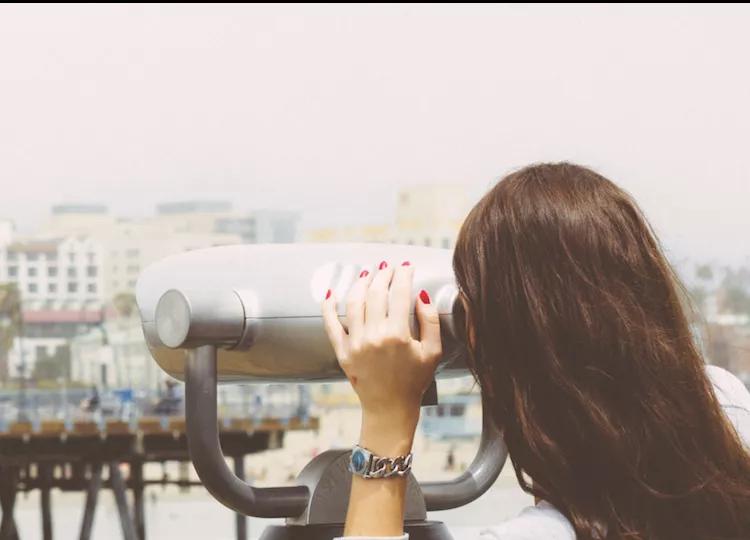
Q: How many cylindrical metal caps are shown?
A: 1